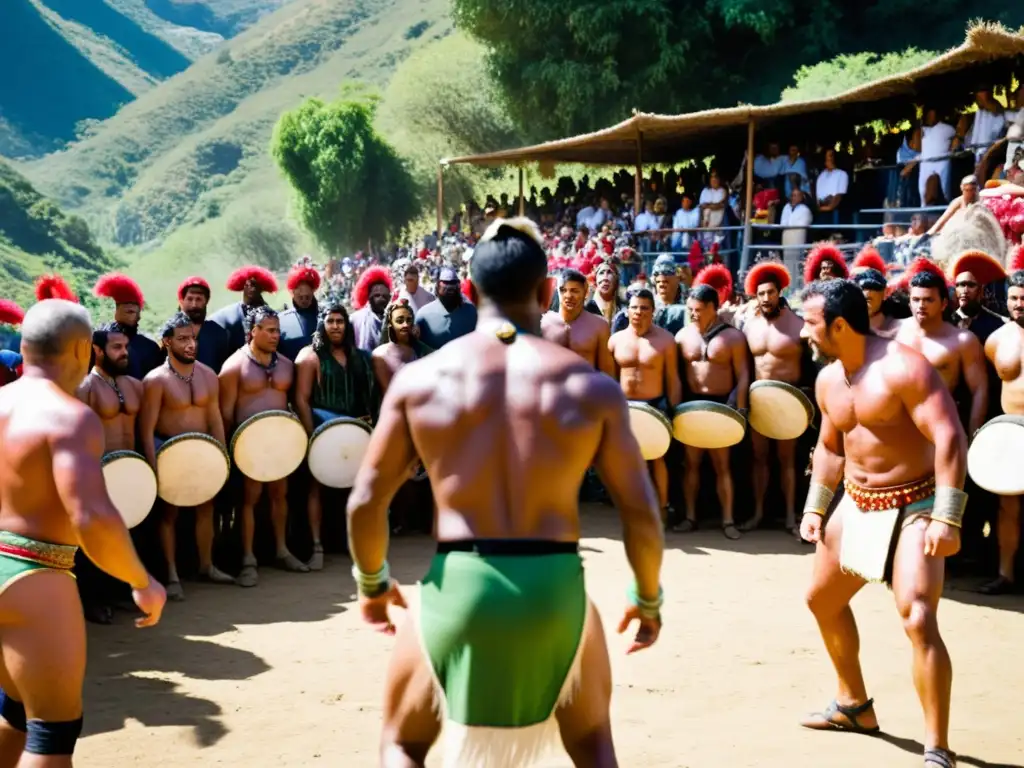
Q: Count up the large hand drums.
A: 8